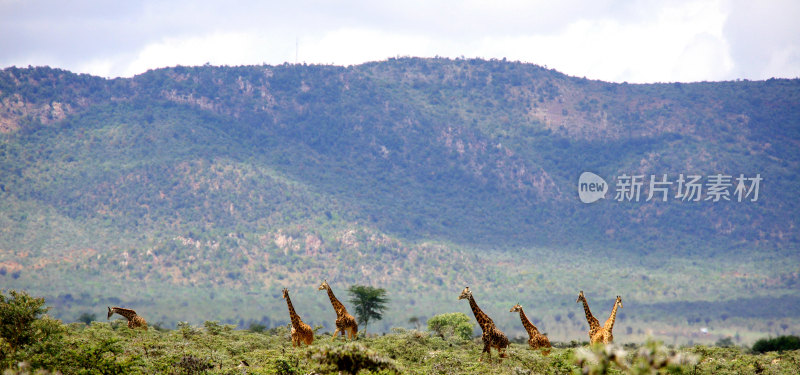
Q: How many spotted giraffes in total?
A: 7